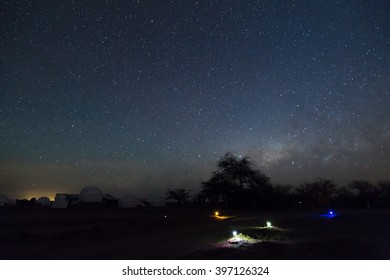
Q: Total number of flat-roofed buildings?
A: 1